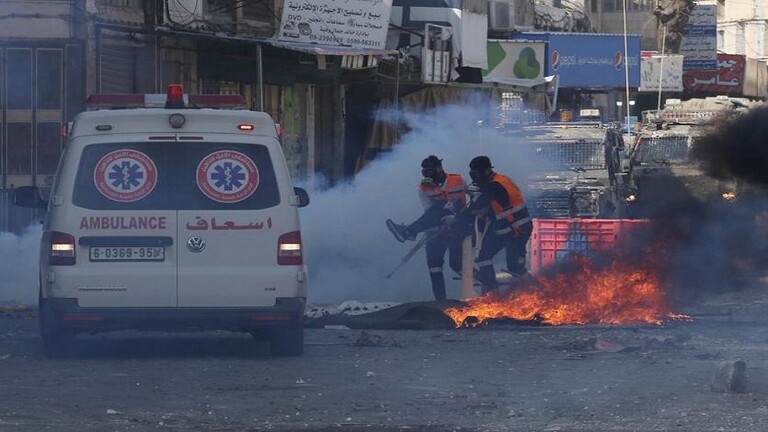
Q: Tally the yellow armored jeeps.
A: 0